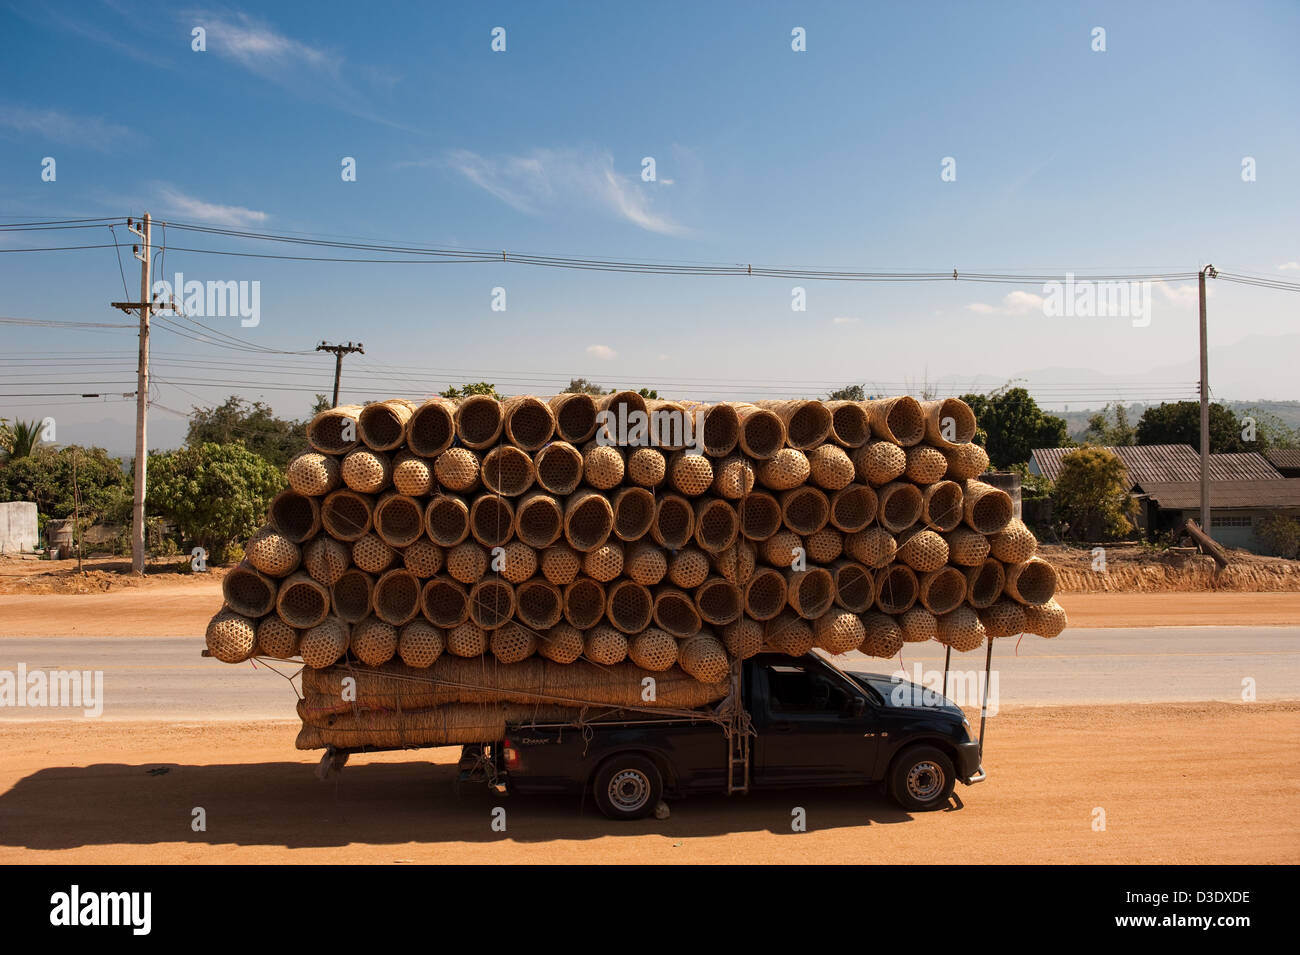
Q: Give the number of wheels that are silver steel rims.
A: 2